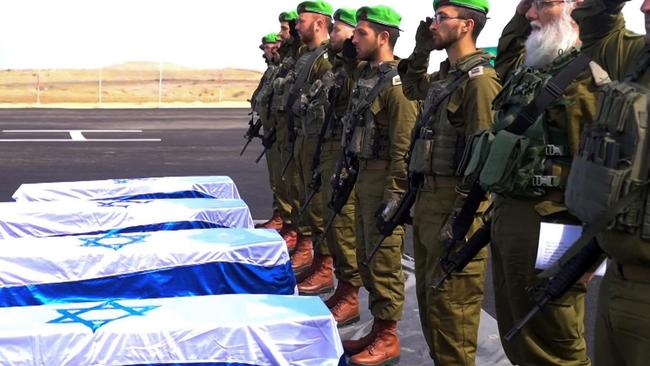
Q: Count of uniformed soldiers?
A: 8